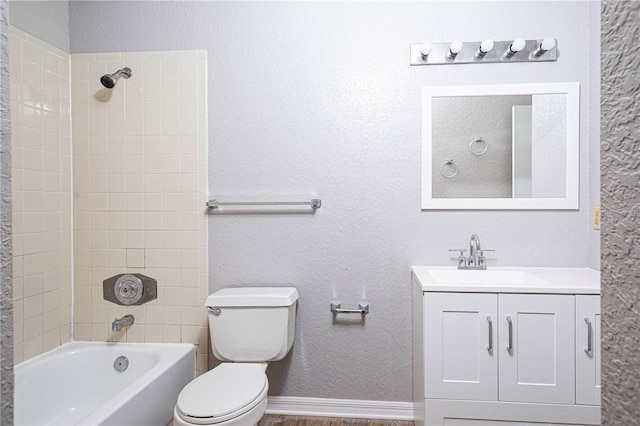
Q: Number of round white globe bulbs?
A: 5